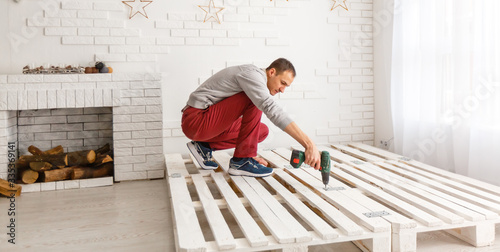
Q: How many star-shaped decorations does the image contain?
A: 3